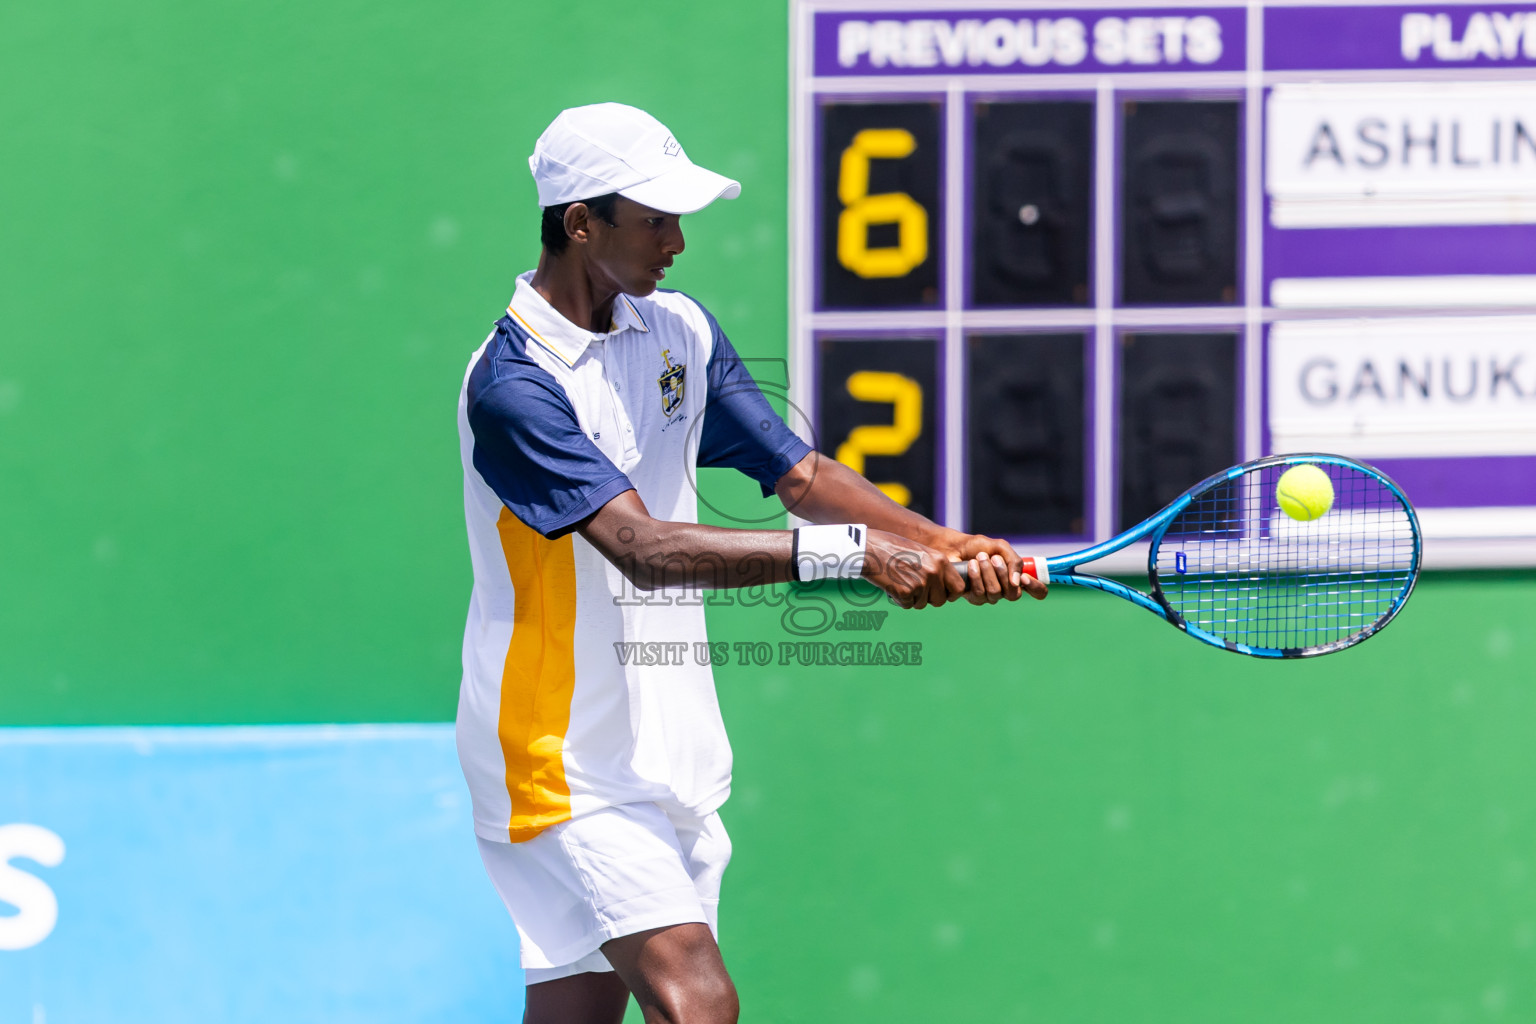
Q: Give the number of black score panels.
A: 6